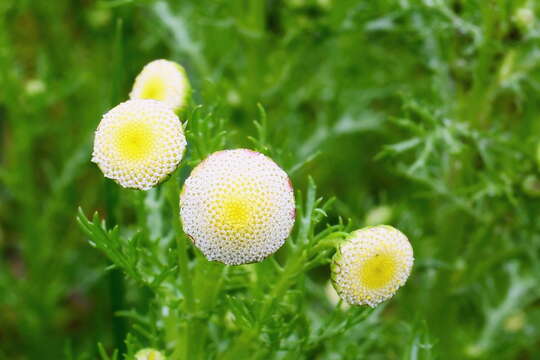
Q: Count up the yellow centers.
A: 4